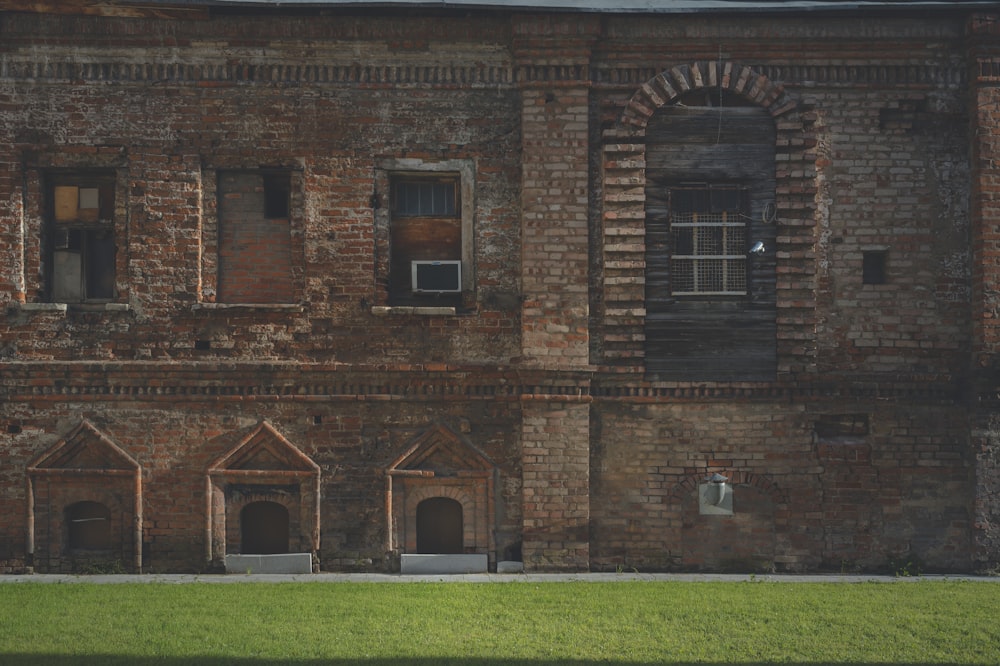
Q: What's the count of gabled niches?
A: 3